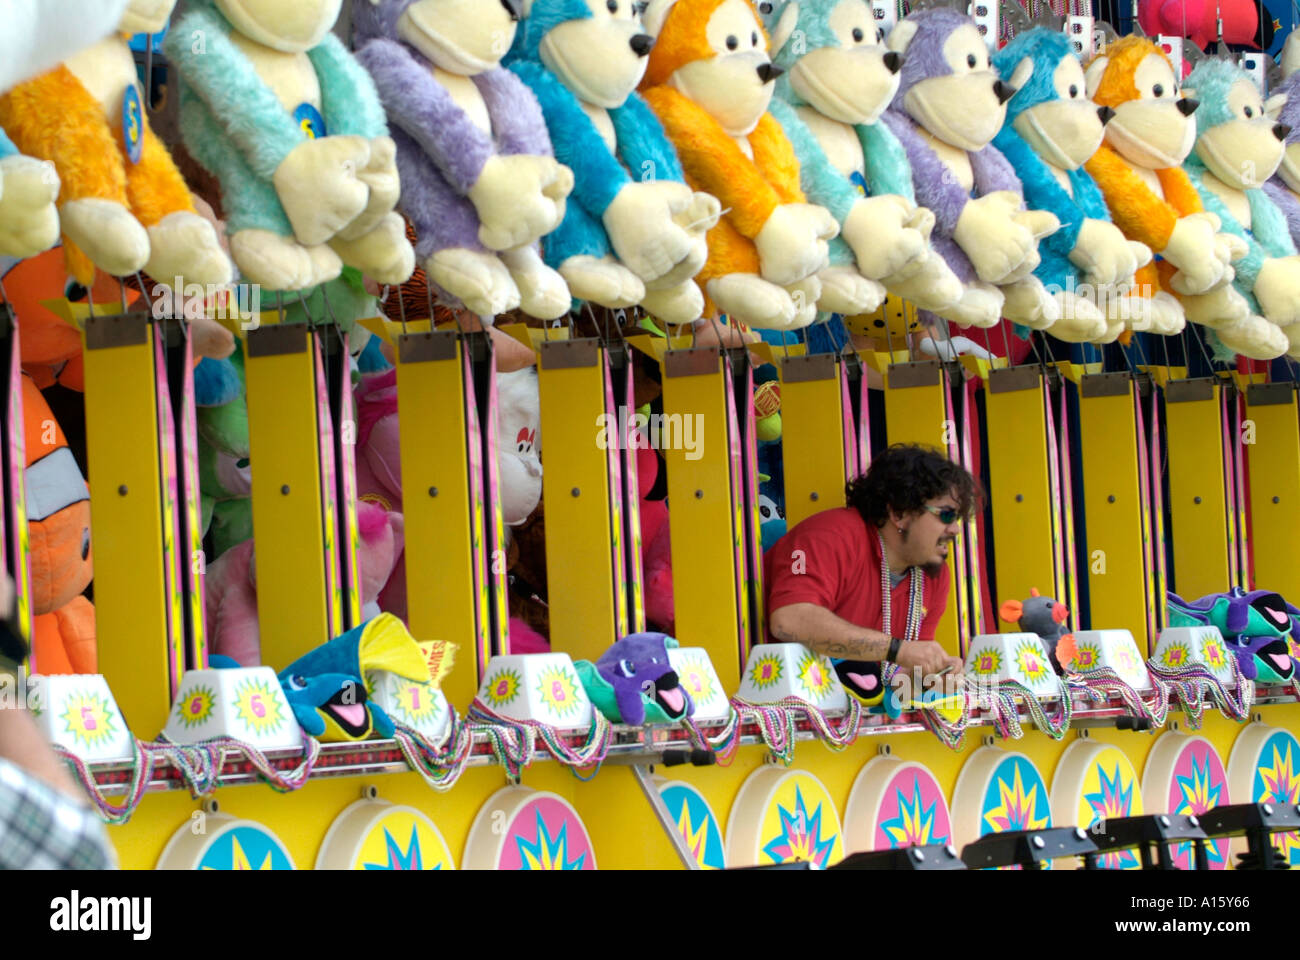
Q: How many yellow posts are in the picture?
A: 11